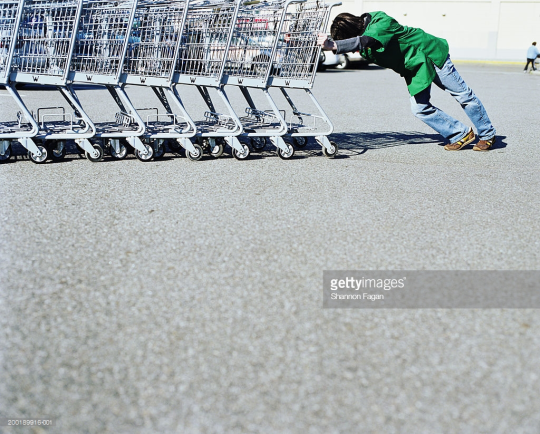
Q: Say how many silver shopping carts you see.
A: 7